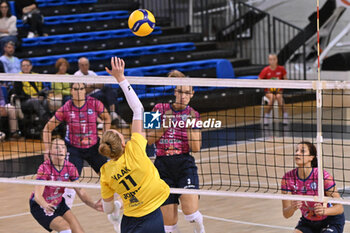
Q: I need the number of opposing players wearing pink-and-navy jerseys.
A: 4